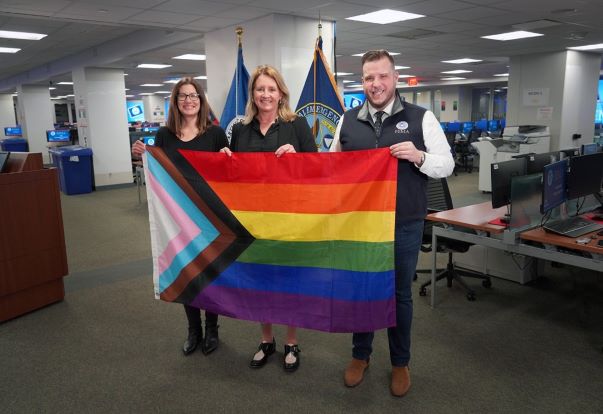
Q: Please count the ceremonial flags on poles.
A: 2